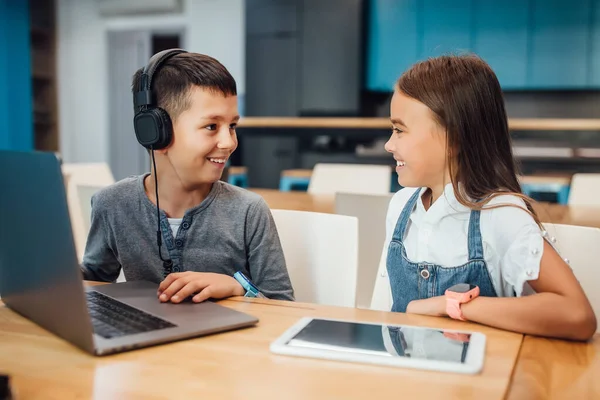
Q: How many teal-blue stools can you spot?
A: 3